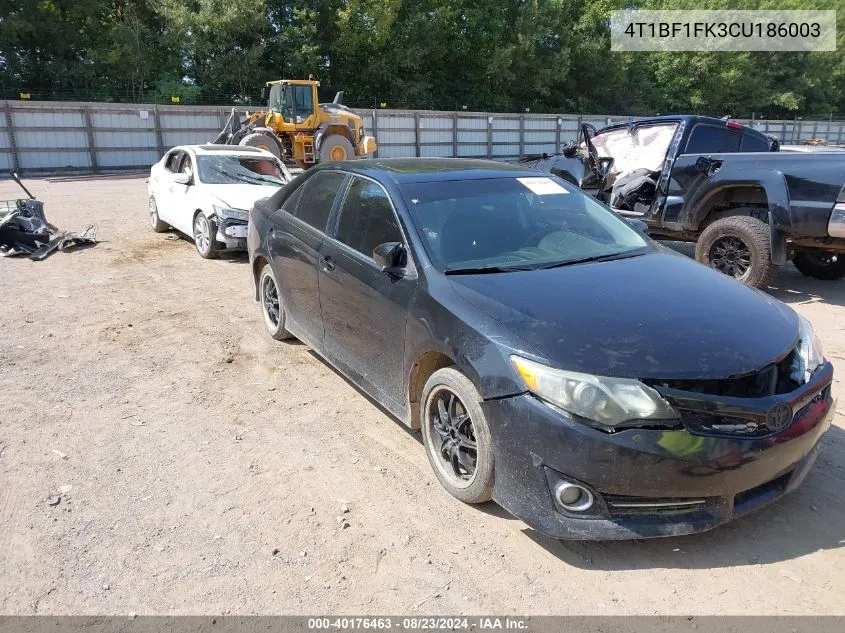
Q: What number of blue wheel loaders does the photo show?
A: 0